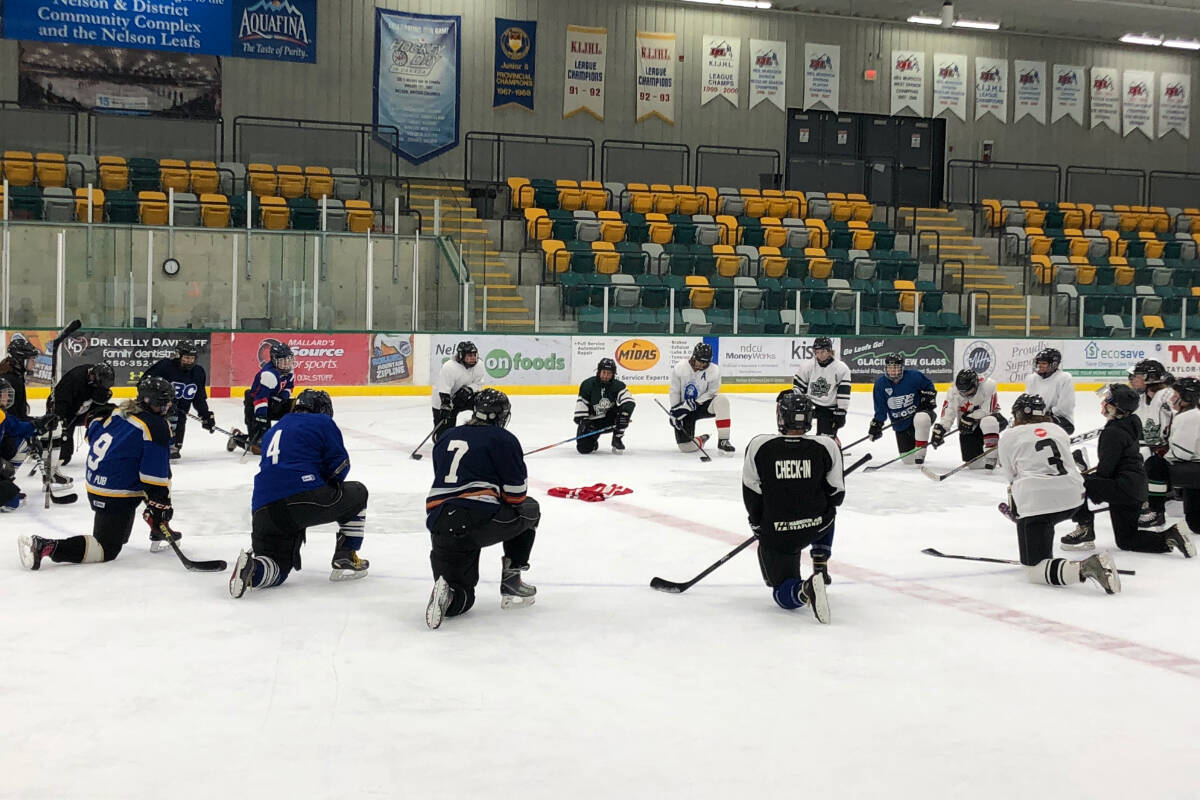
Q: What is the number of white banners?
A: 13